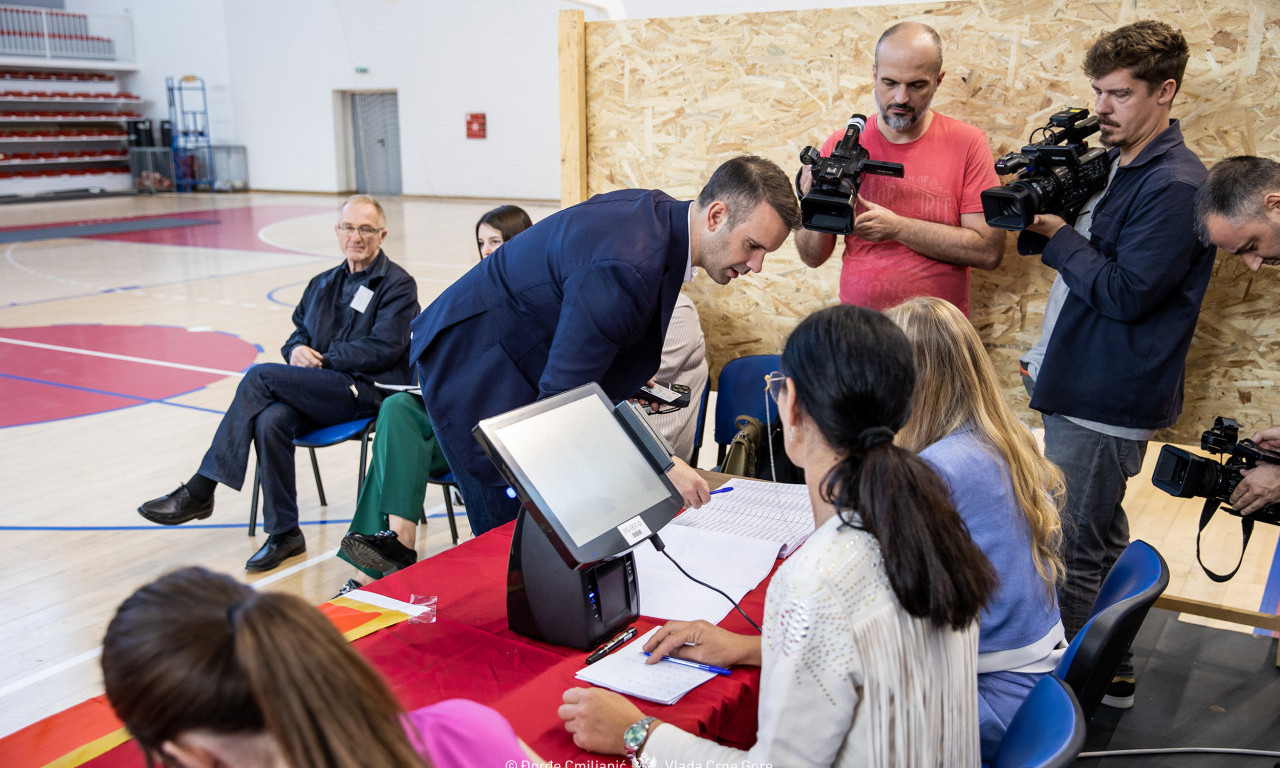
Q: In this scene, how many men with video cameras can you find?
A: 3